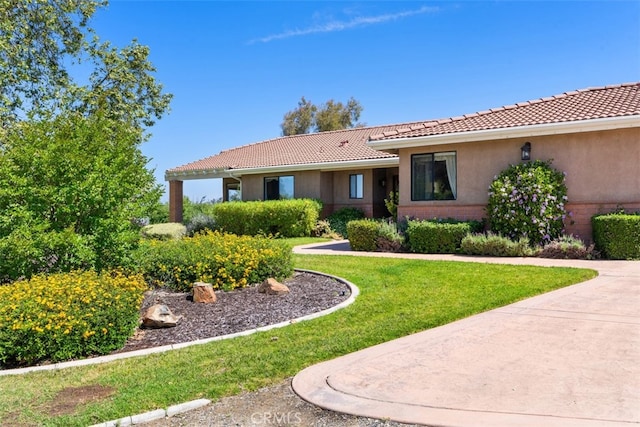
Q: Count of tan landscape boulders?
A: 3